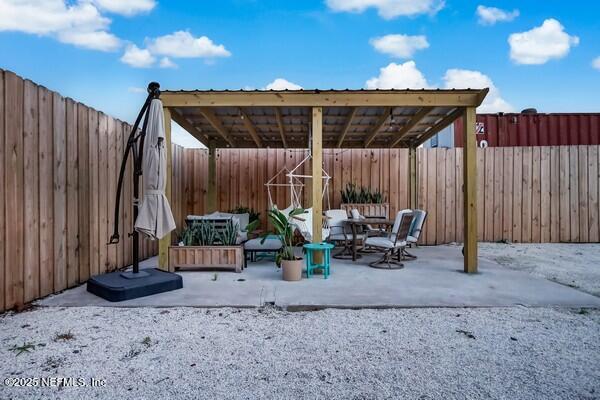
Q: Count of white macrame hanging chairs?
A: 2